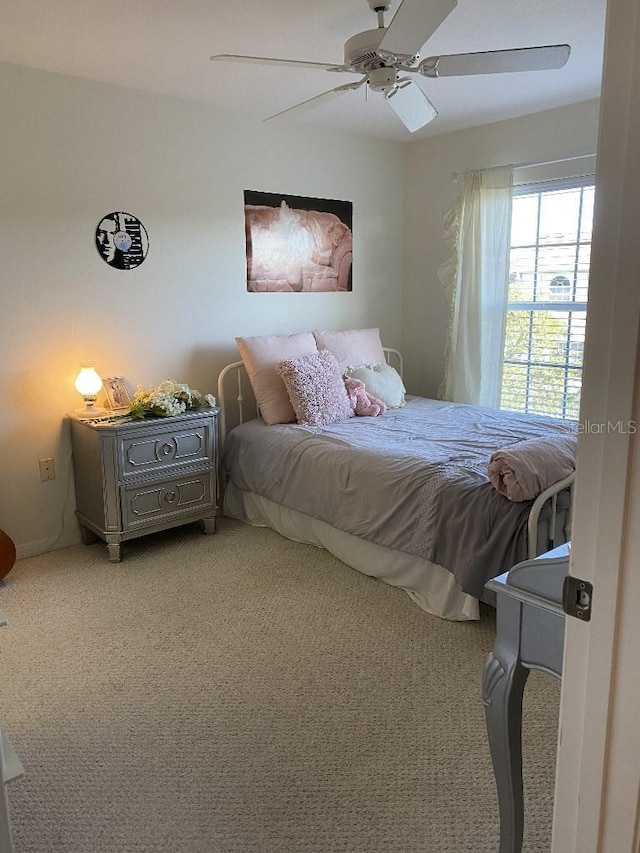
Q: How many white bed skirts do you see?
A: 1